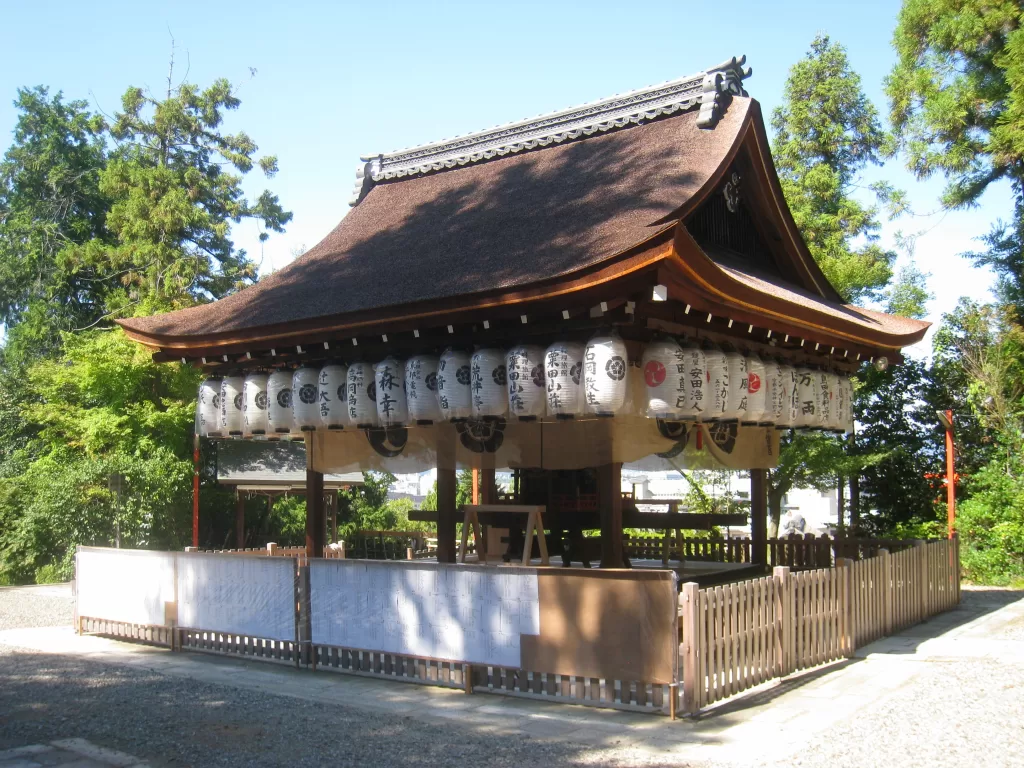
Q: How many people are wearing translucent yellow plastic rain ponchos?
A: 0